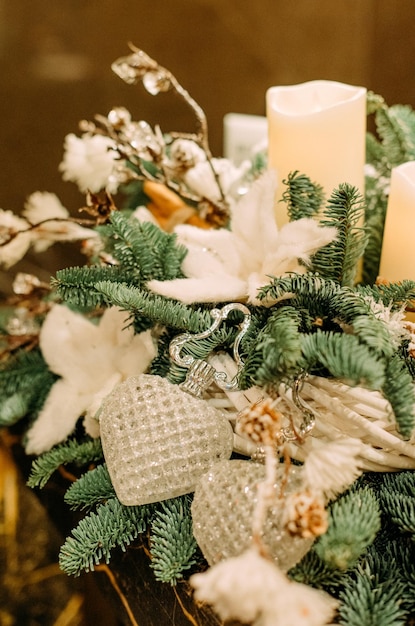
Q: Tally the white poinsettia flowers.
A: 2